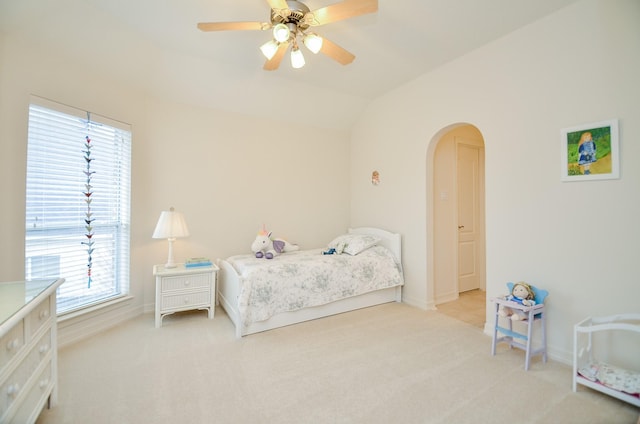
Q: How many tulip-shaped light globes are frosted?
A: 4